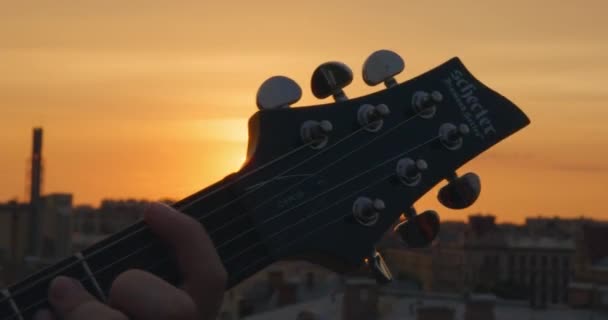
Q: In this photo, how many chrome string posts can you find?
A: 6